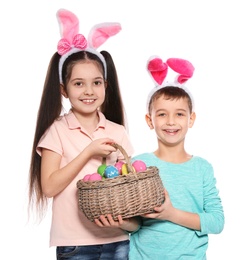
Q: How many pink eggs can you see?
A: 4